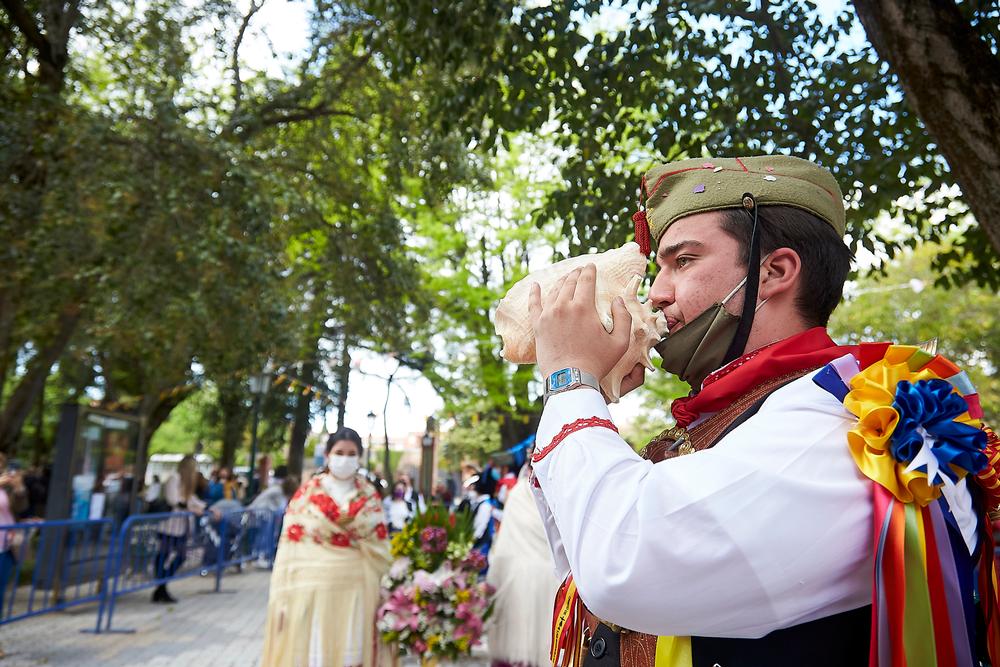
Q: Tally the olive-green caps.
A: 1